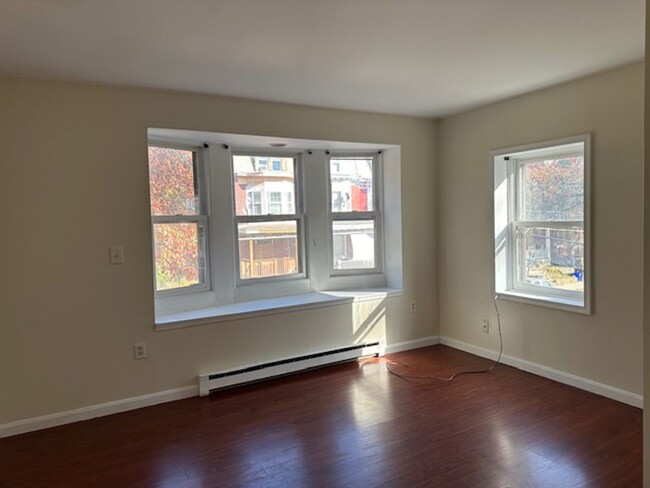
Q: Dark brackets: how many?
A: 6